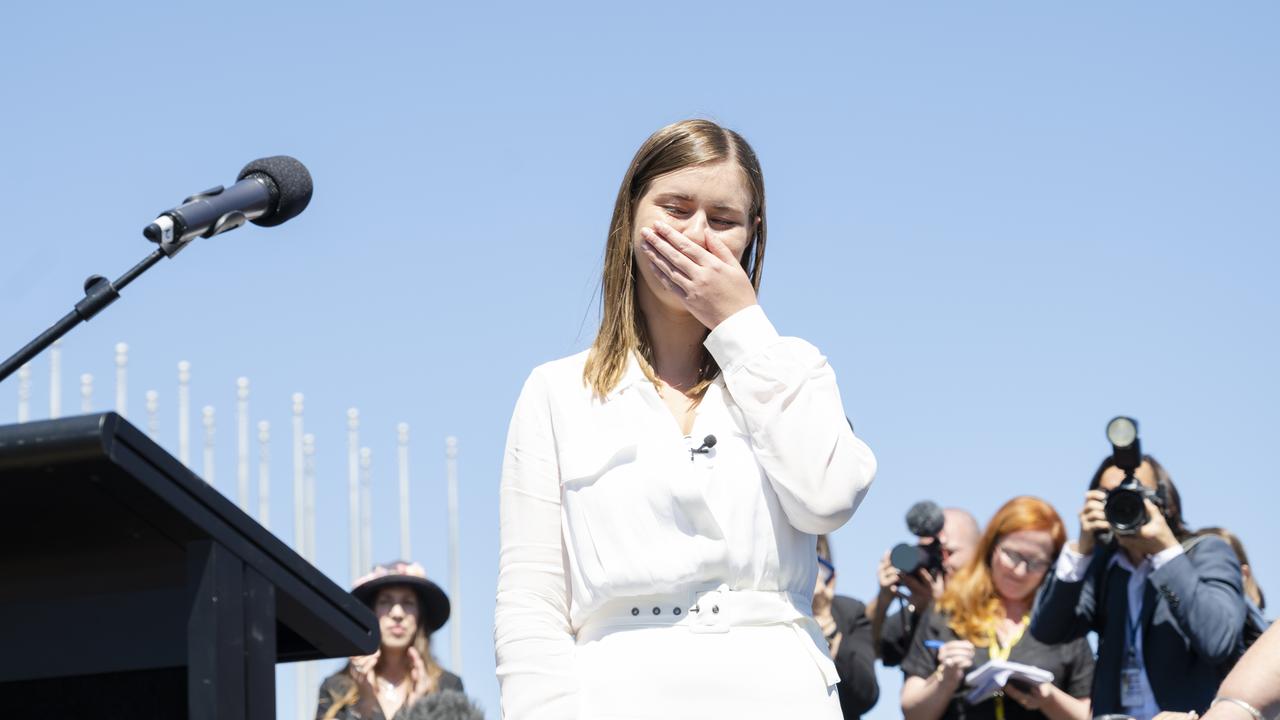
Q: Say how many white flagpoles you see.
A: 15